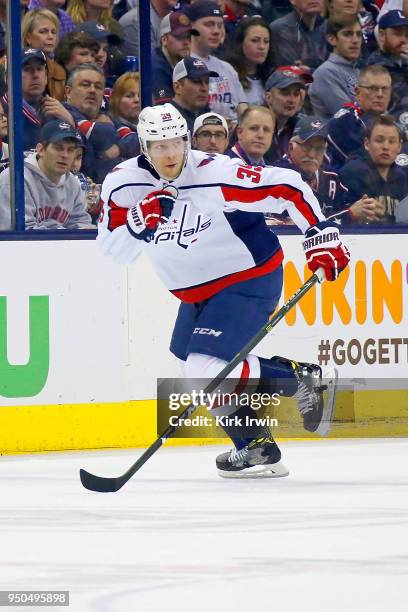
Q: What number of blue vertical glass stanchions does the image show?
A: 2